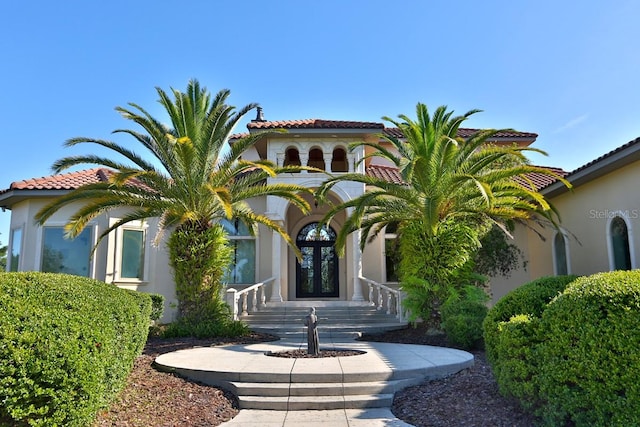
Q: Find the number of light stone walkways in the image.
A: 1